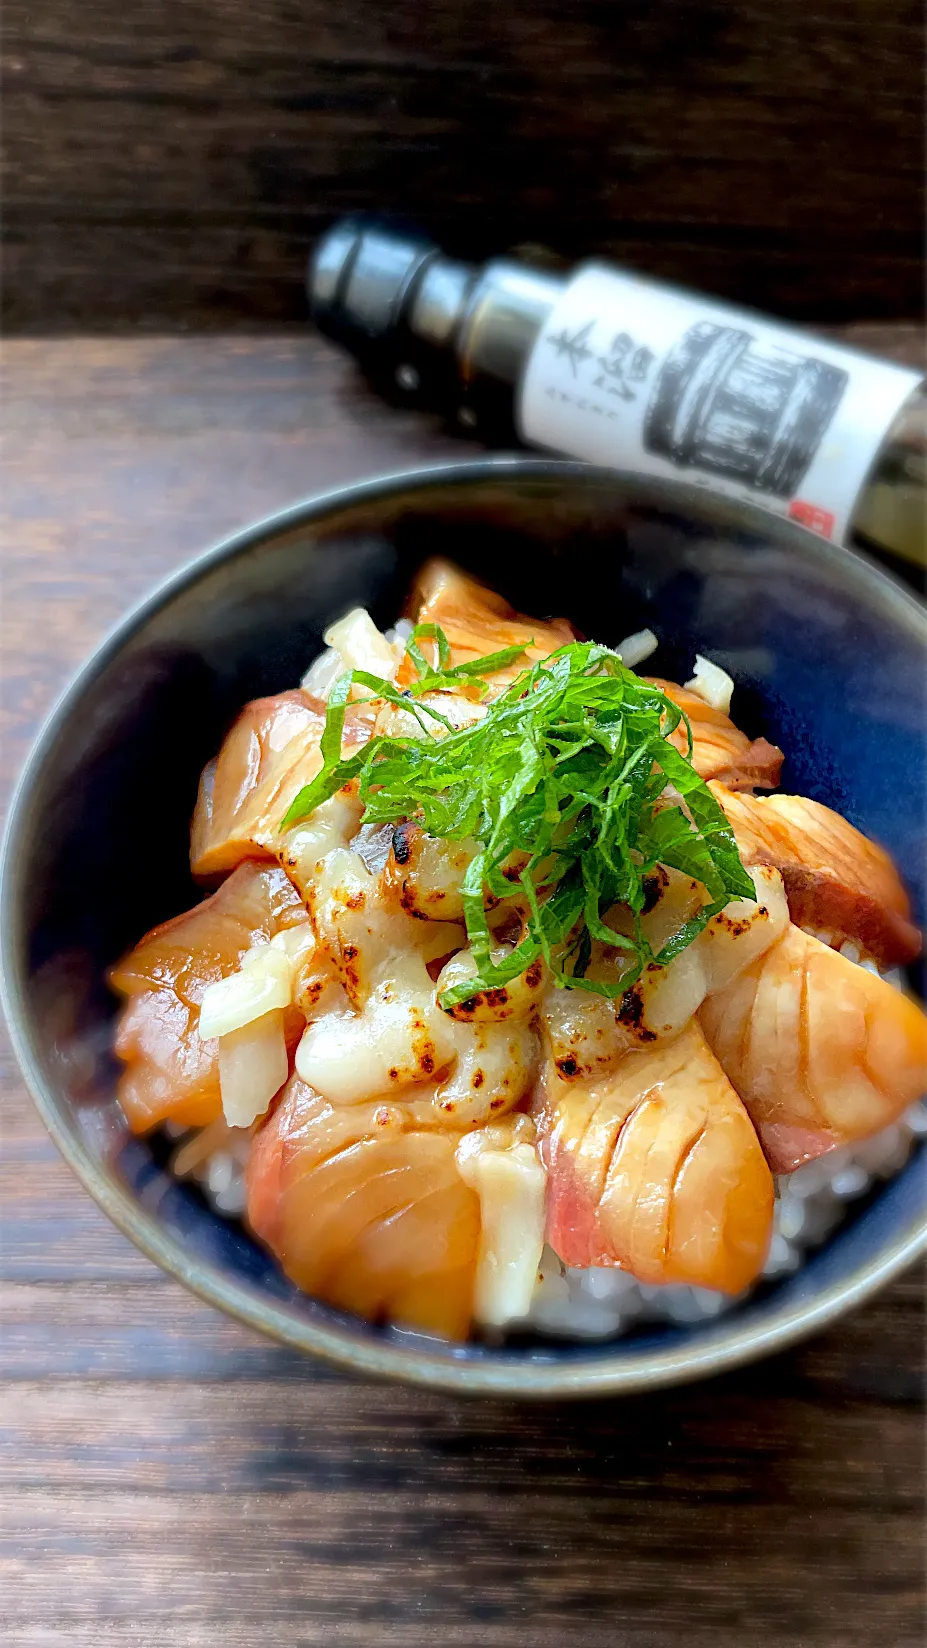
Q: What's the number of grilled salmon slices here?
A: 8